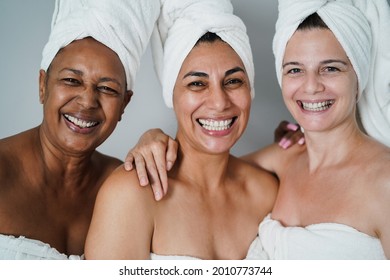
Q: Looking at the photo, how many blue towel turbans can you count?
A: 0